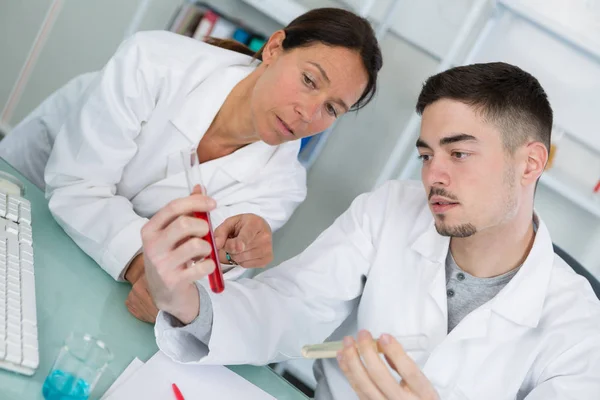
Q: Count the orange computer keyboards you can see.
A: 0